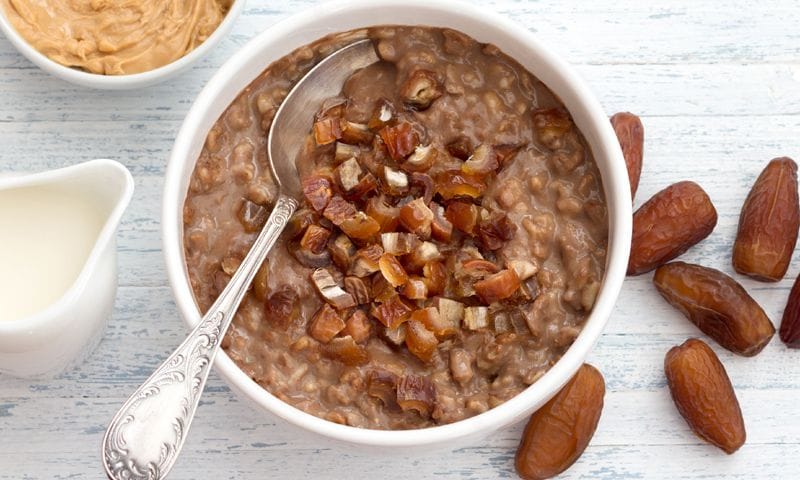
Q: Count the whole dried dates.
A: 7